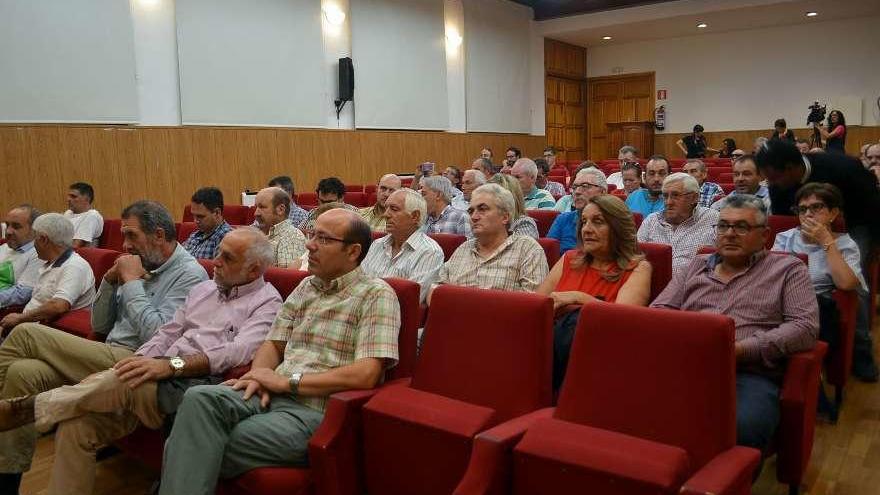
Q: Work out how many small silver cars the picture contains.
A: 0